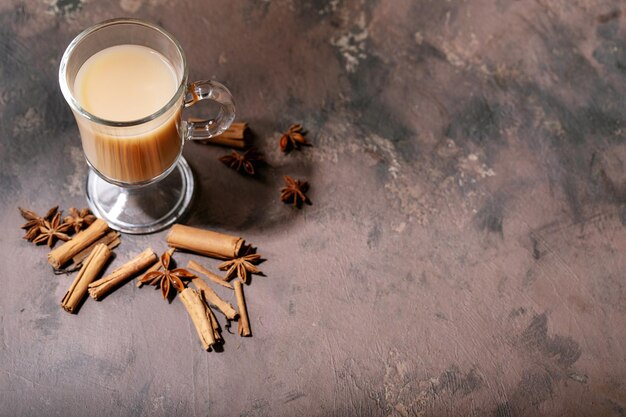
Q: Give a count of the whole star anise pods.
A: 8